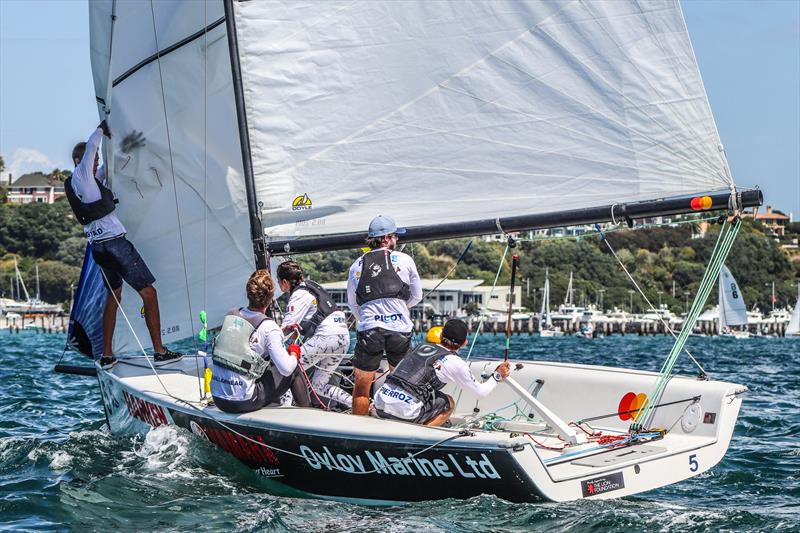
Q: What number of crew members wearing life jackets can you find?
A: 5